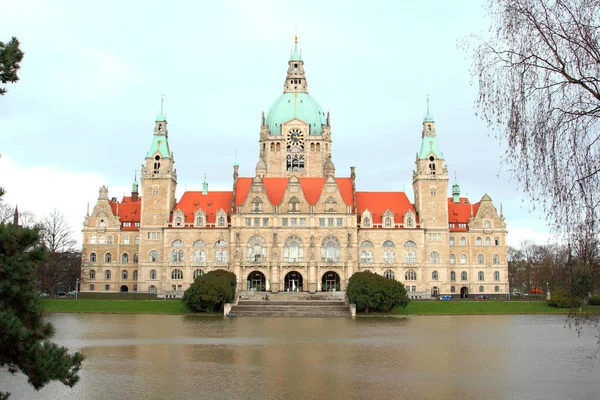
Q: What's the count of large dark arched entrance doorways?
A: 3